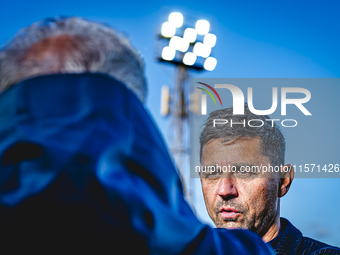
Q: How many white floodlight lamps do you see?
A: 12